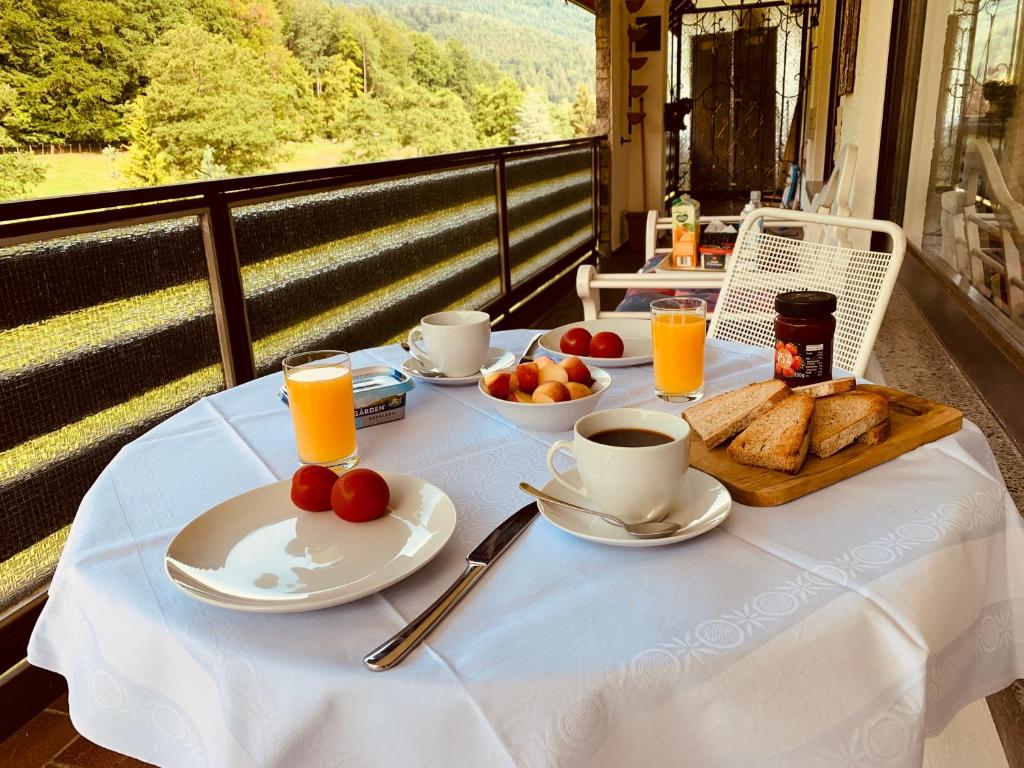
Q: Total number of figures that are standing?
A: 0